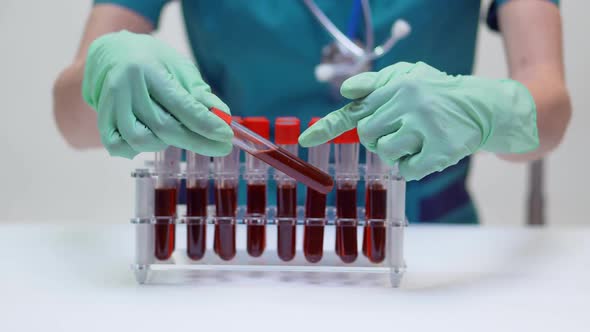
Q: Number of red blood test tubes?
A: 9